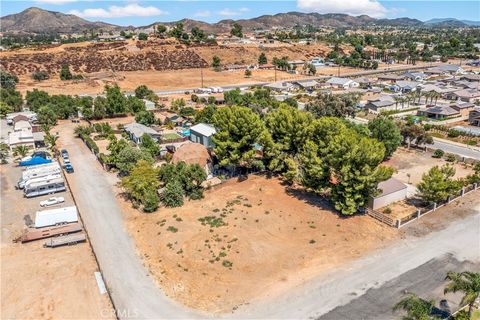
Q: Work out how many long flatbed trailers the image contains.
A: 2